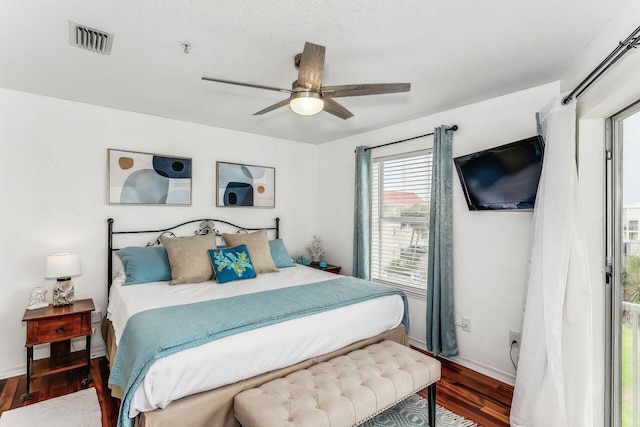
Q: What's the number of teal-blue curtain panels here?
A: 2